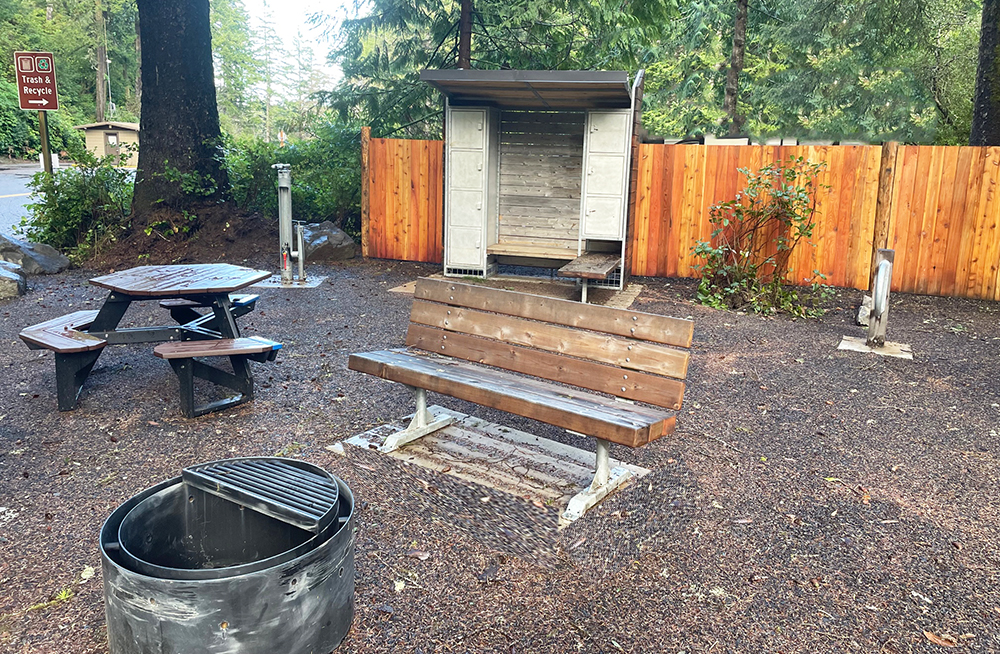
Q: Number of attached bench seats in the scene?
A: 3